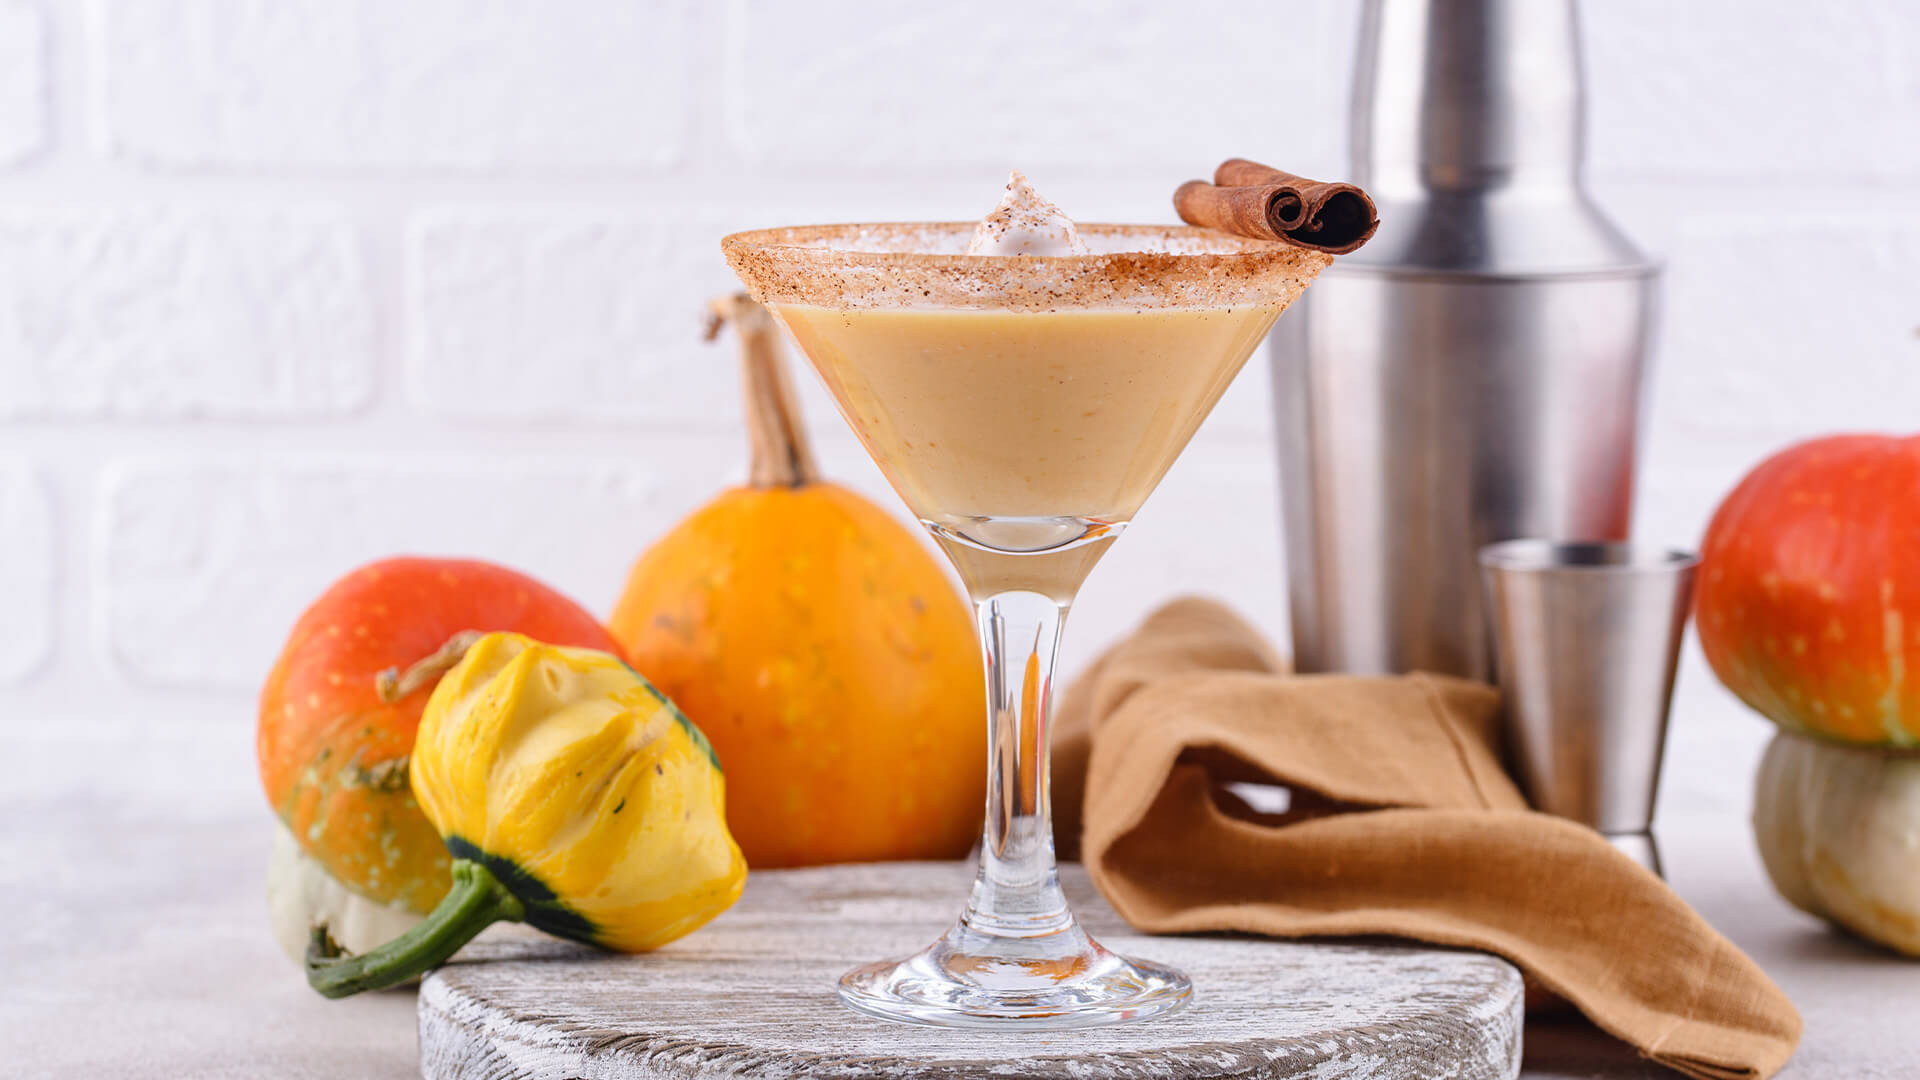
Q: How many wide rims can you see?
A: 1